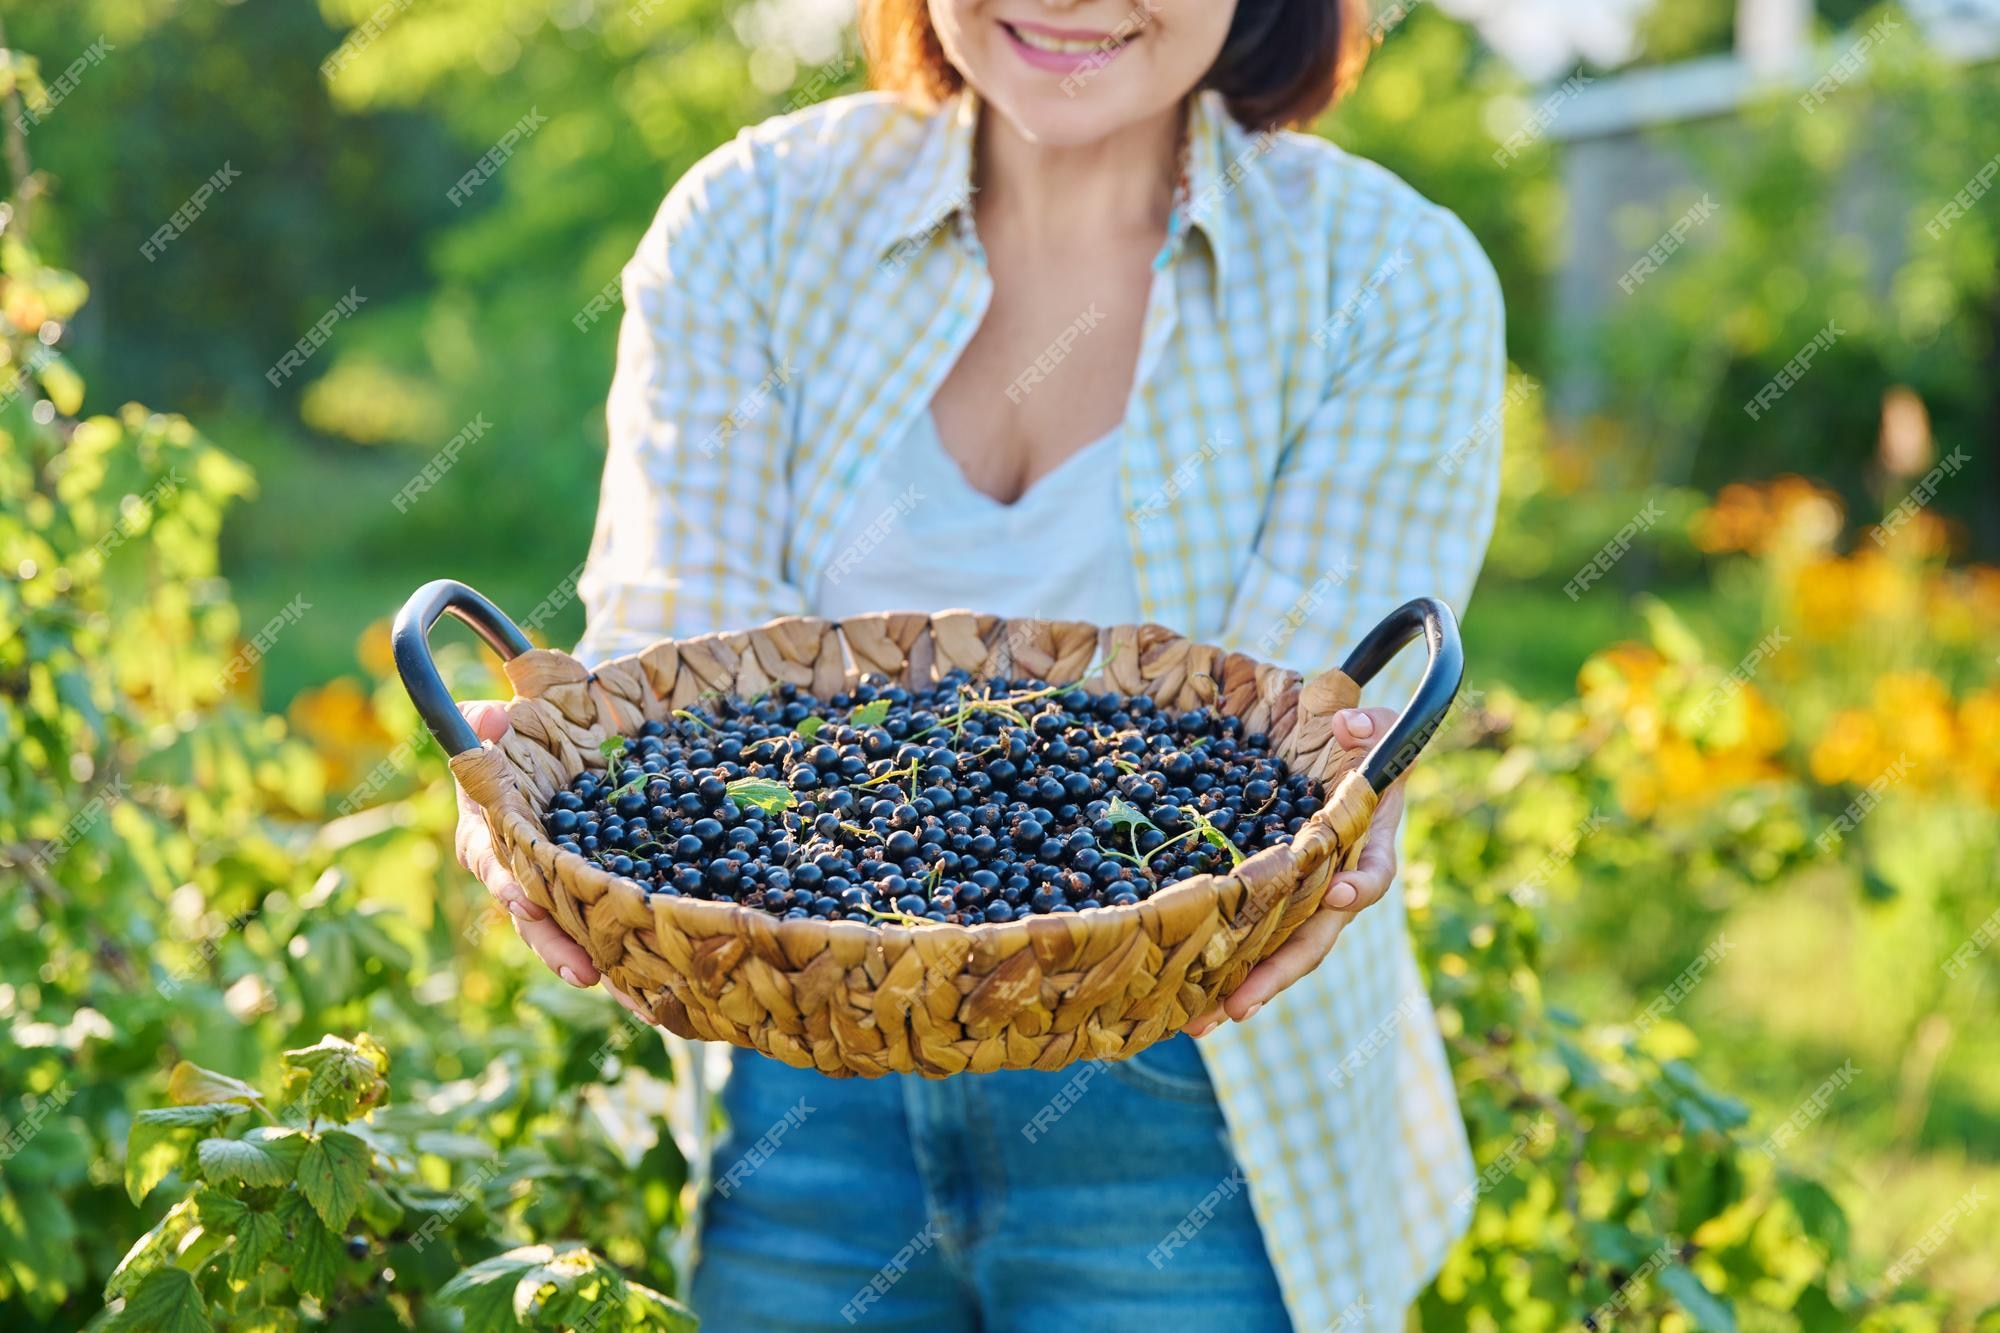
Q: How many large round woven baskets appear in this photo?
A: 1